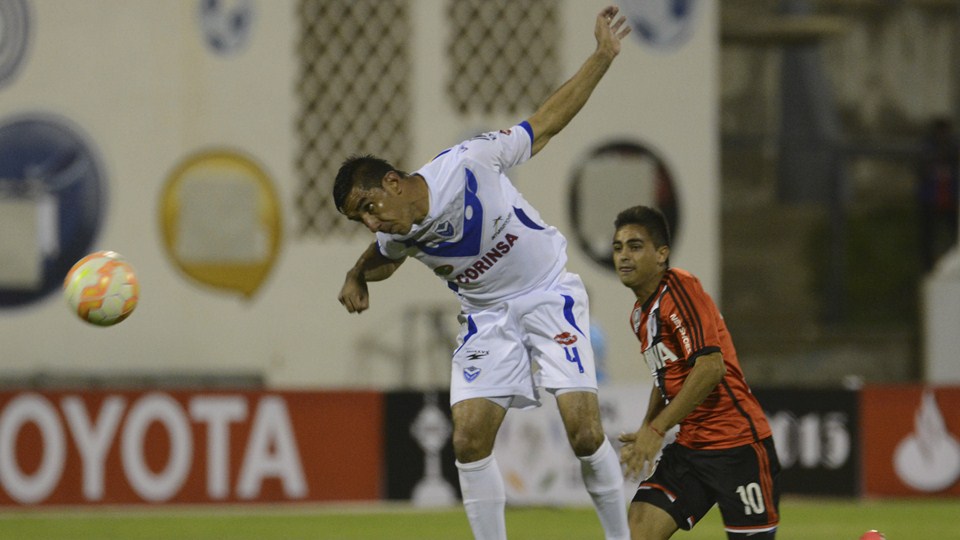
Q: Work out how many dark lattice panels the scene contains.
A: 2